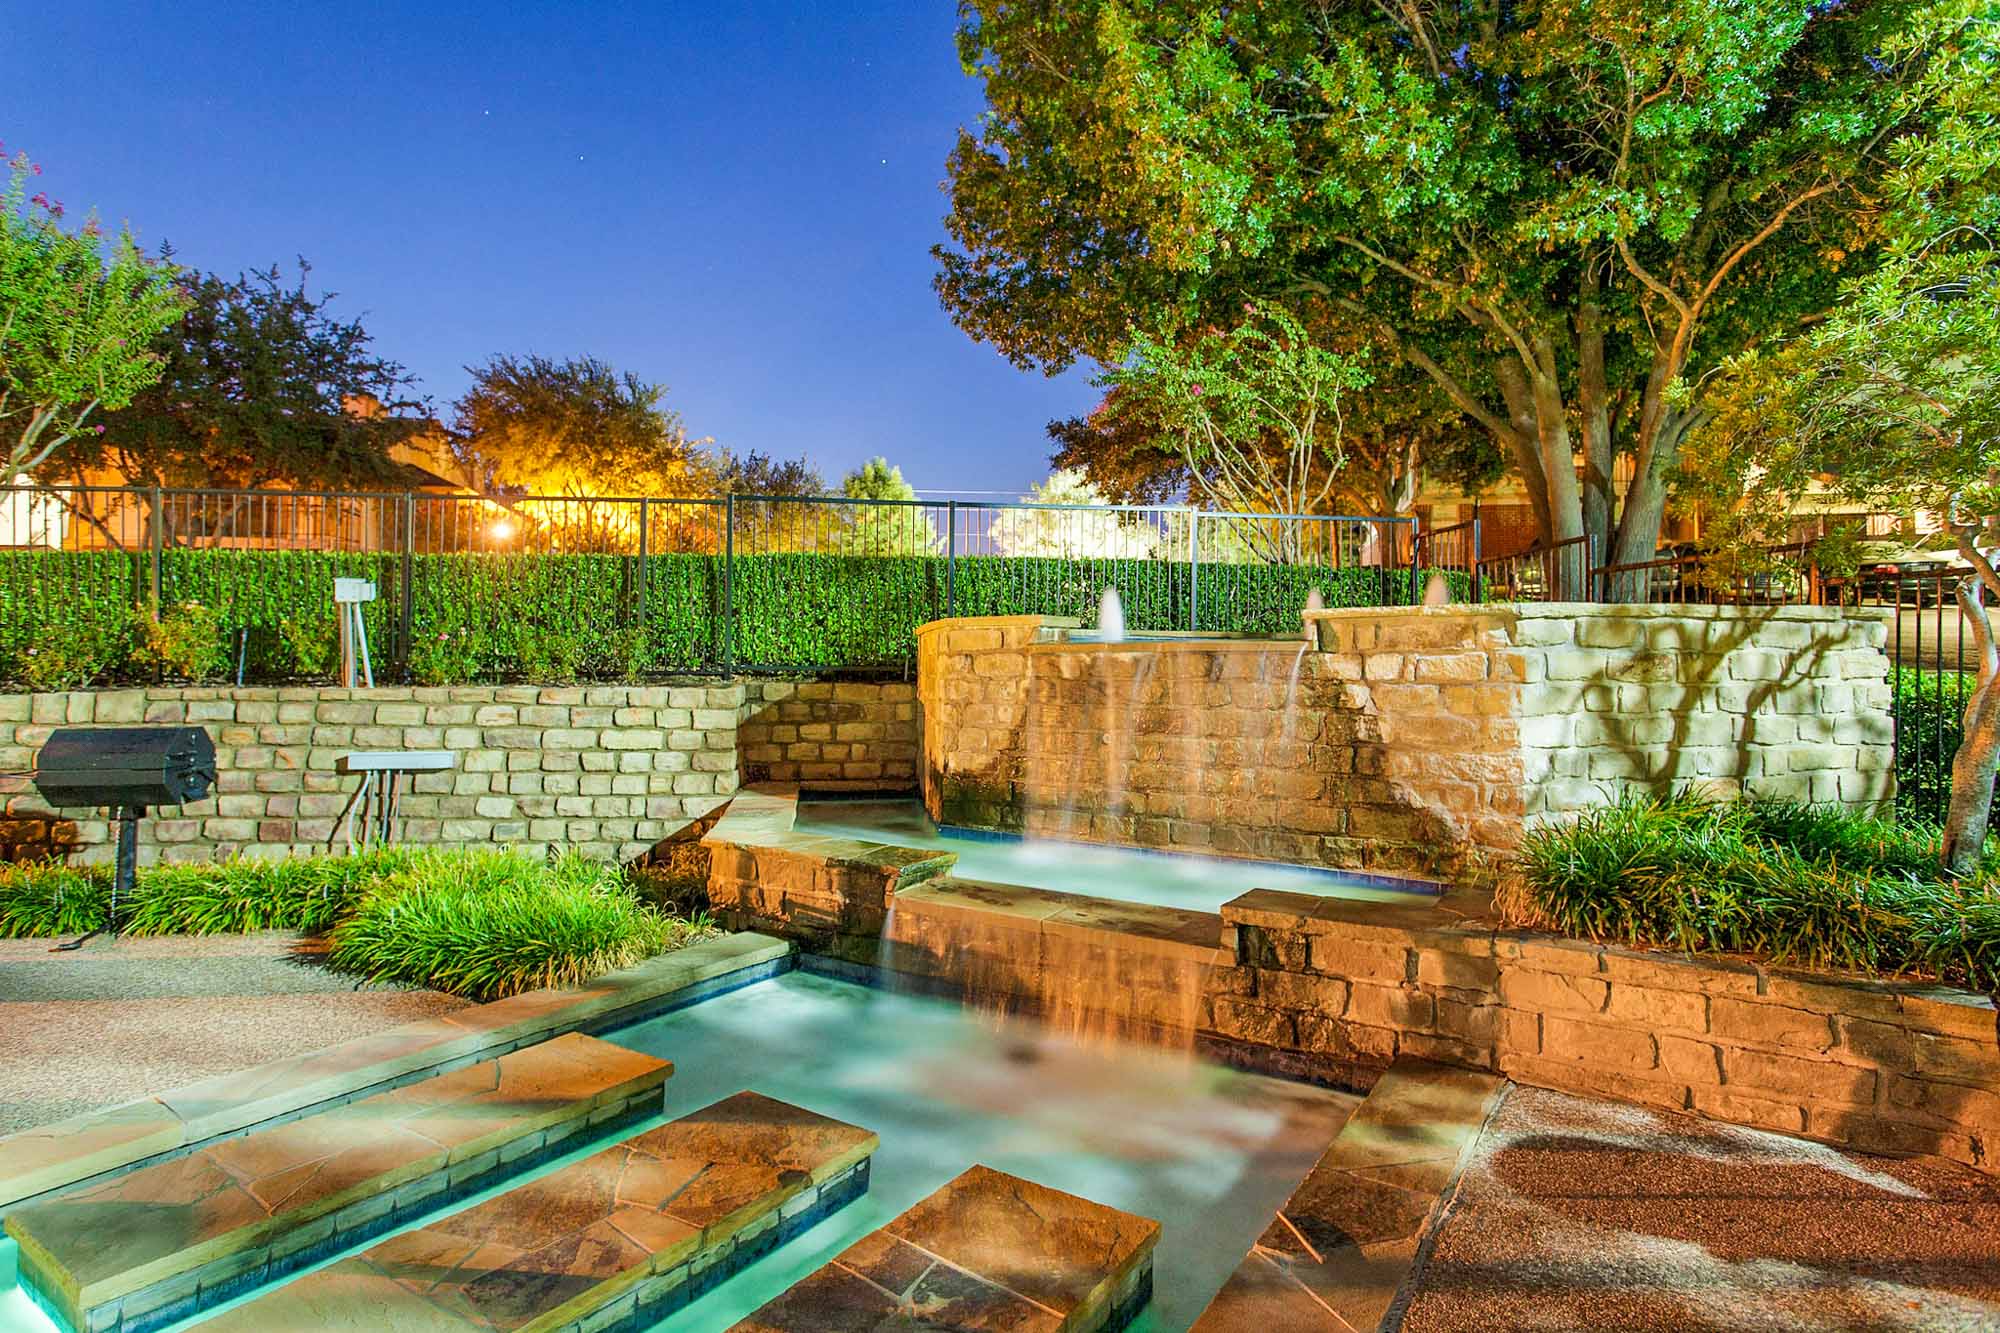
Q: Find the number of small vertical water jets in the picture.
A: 3